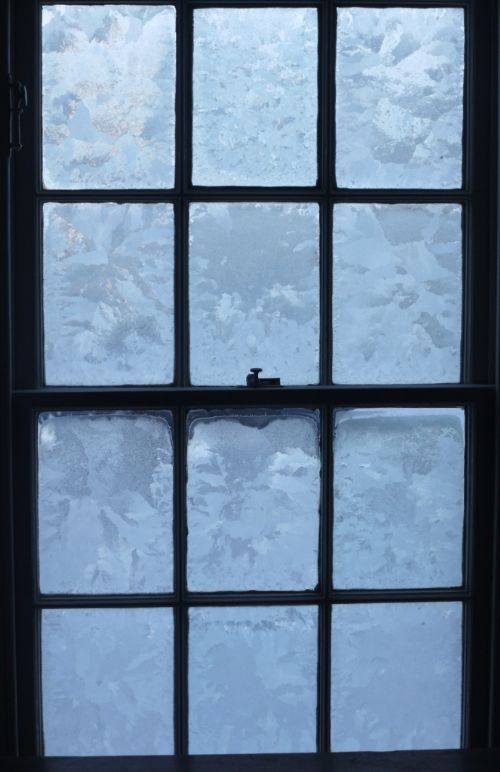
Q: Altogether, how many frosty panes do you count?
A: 12